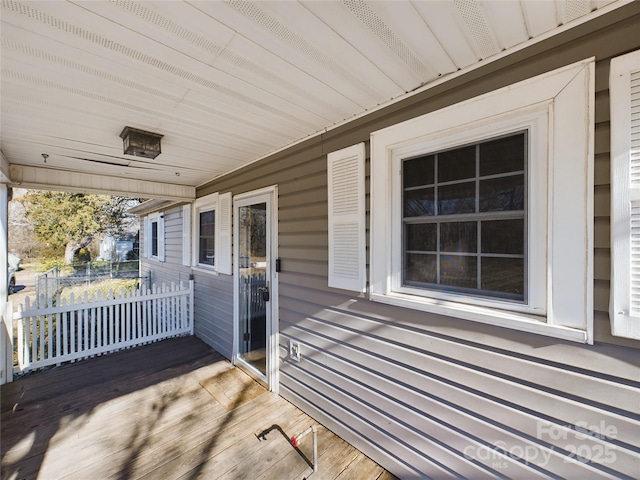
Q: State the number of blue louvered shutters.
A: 0